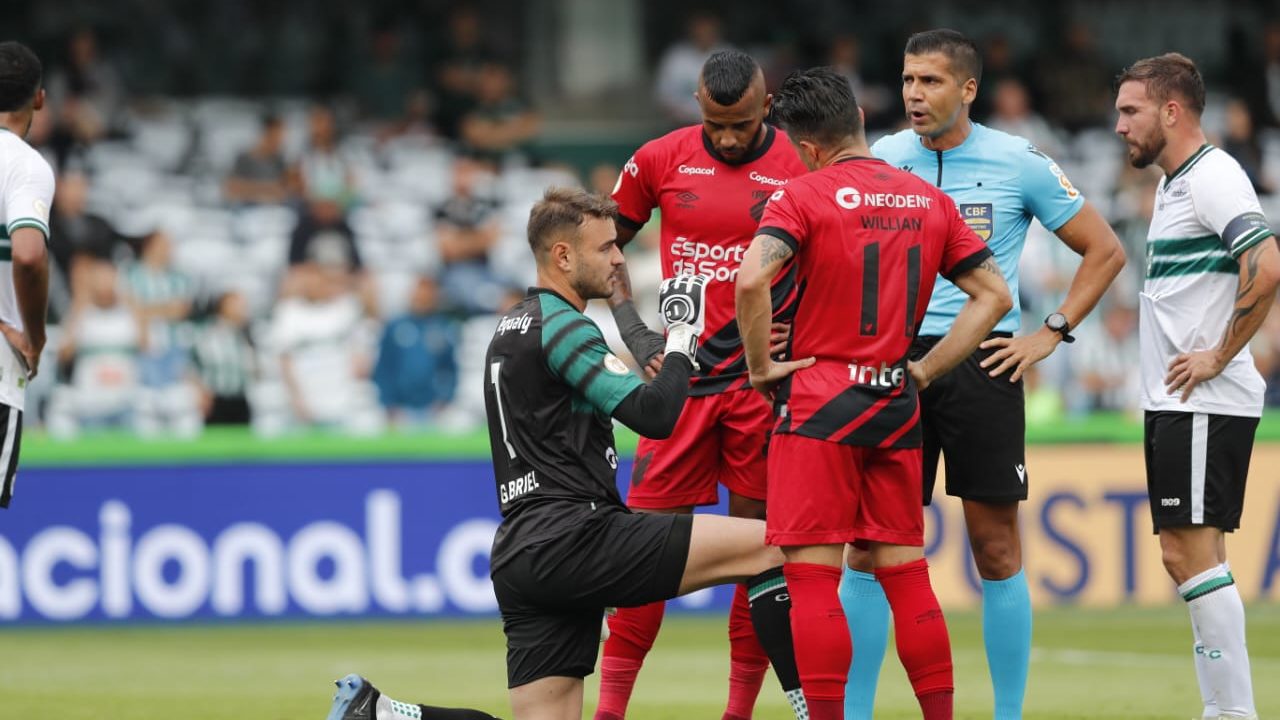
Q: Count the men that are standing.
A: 5